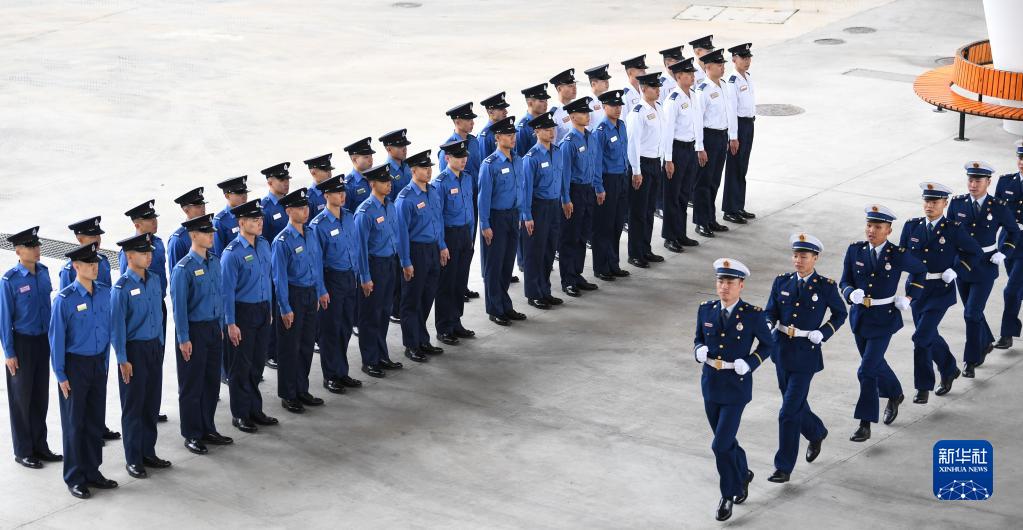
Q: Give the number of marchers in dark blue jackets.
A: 6